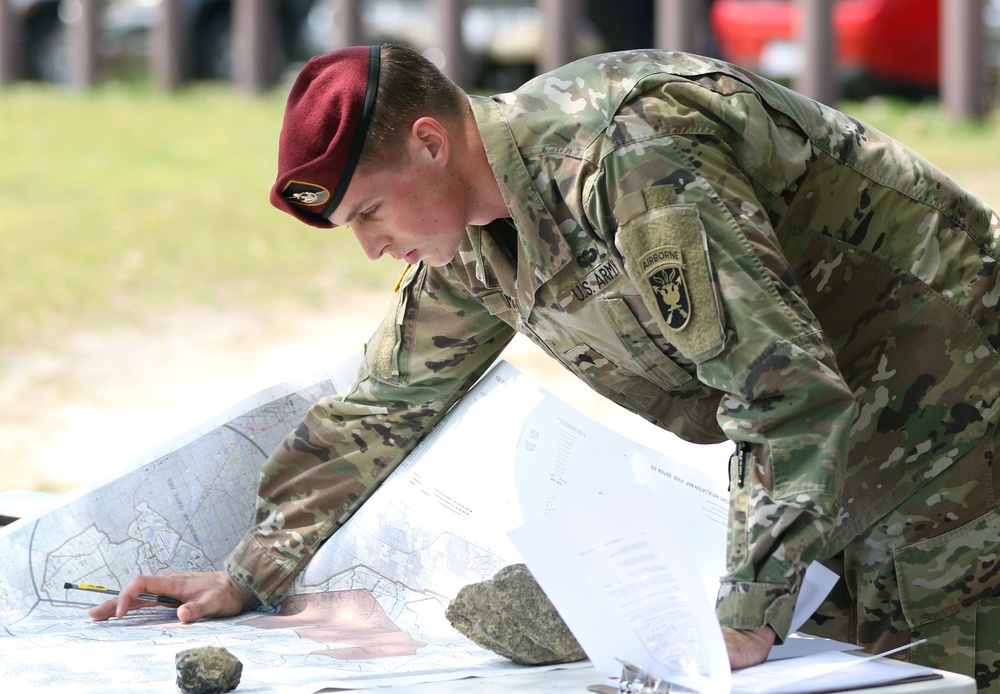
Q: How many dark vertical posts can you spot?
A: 10